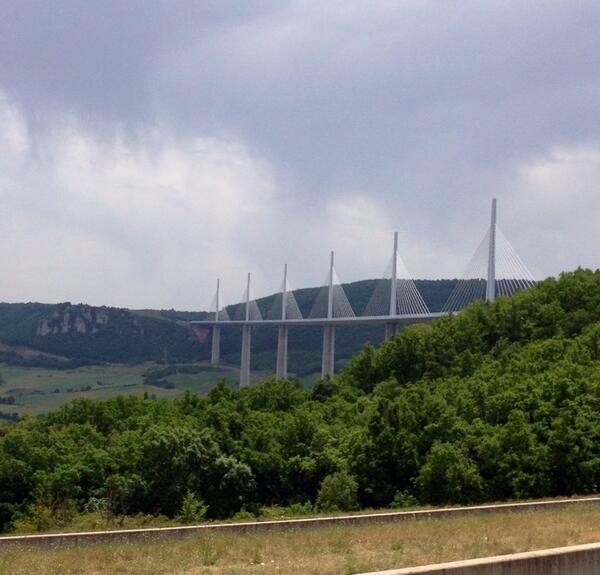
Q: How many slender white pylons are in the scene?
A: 6